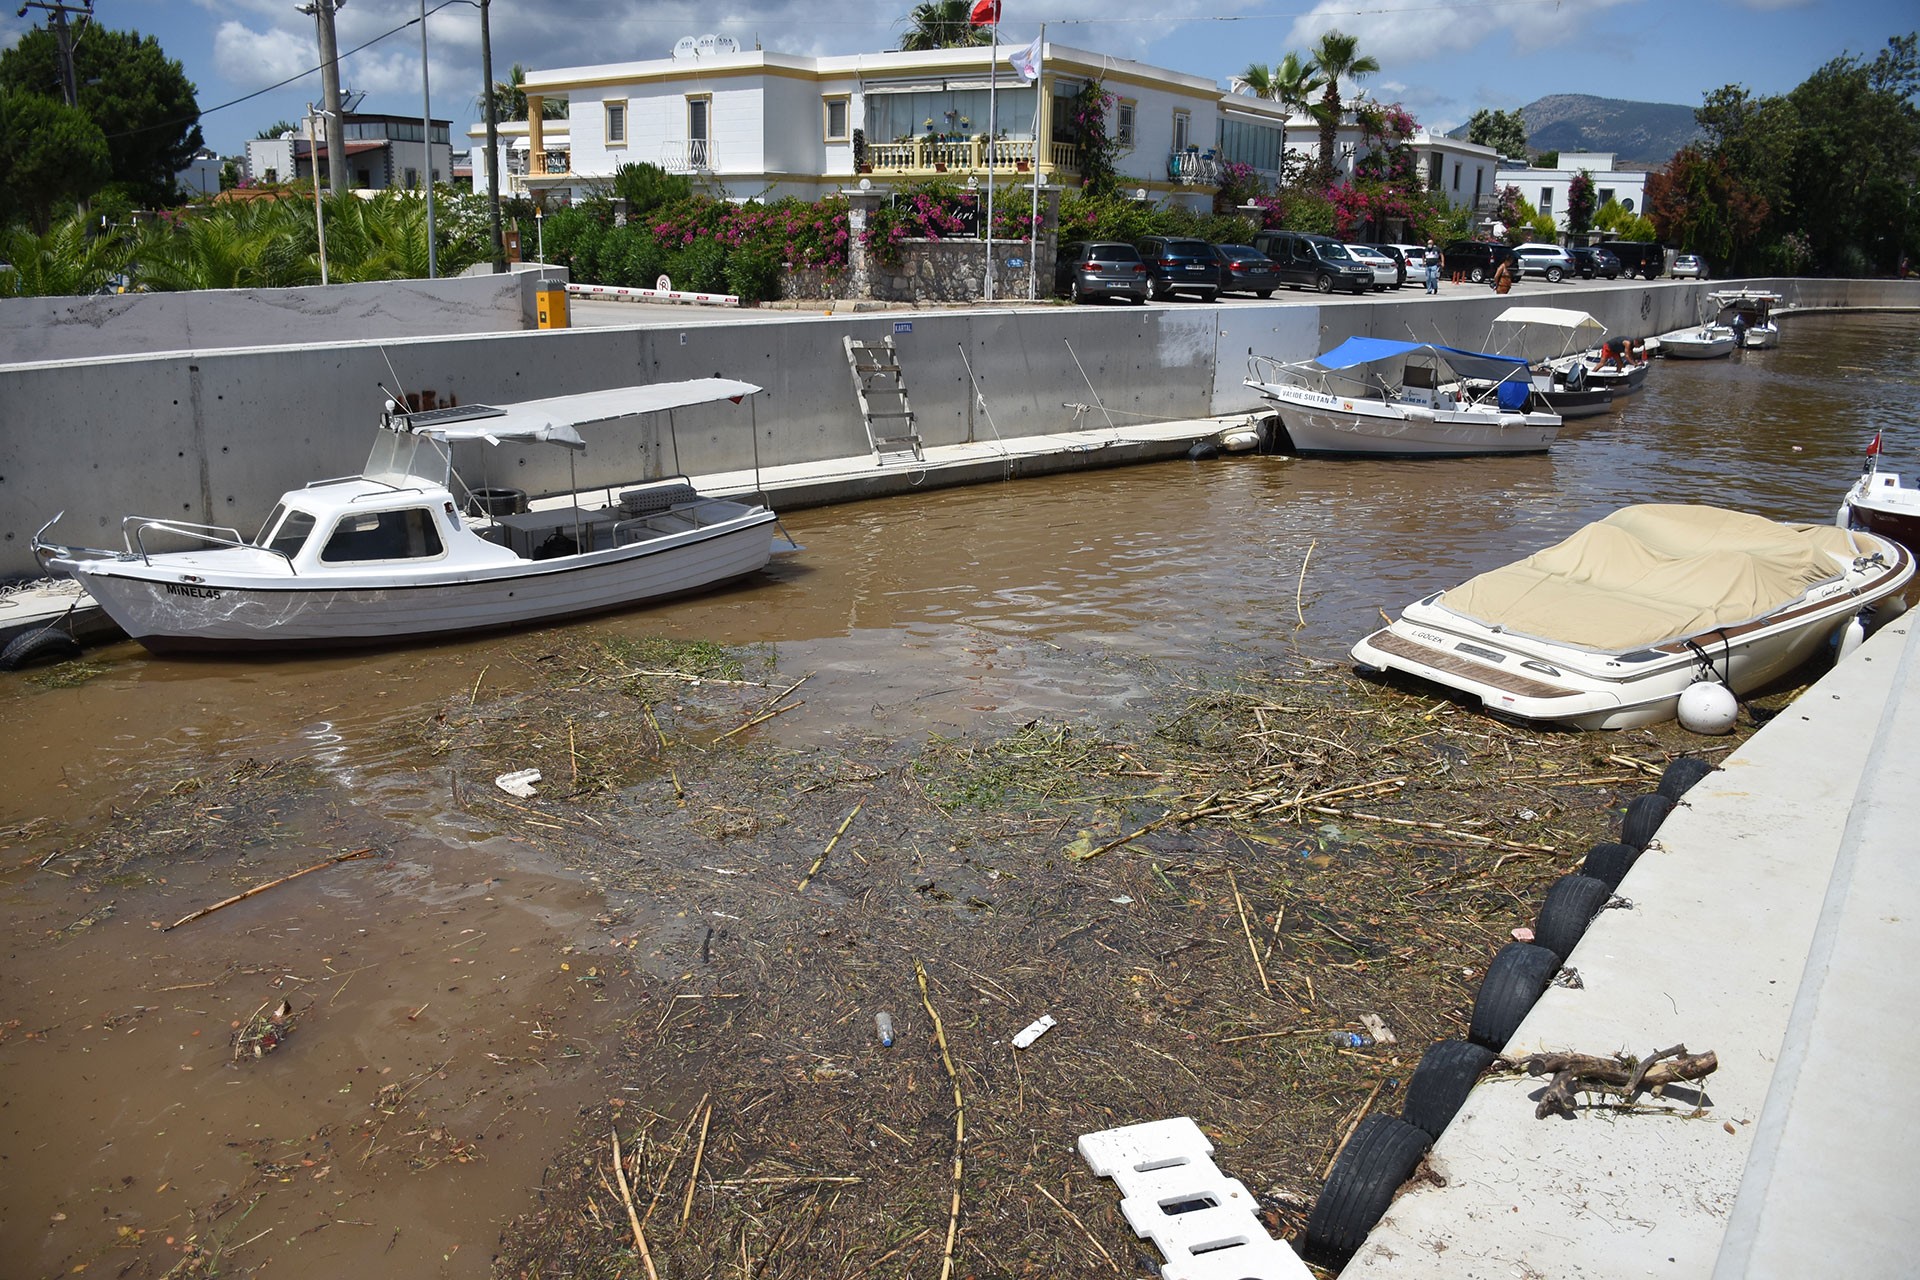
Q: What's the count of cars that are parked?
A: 13